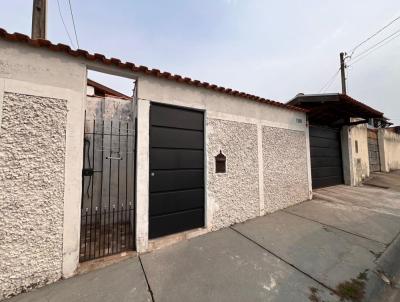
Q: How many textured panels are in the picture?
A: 3